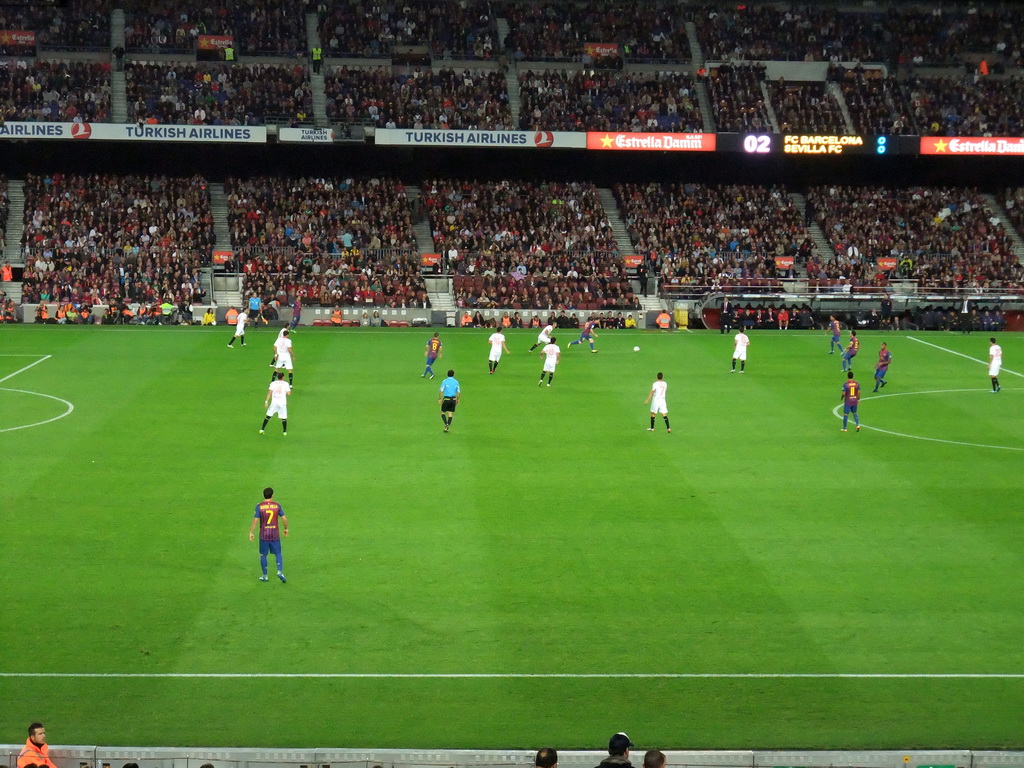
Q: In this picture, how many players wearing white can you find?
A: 10